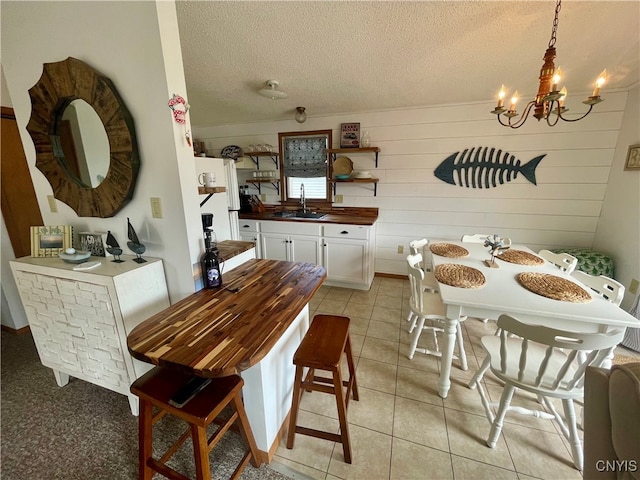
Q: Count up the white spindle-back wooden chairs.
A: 6